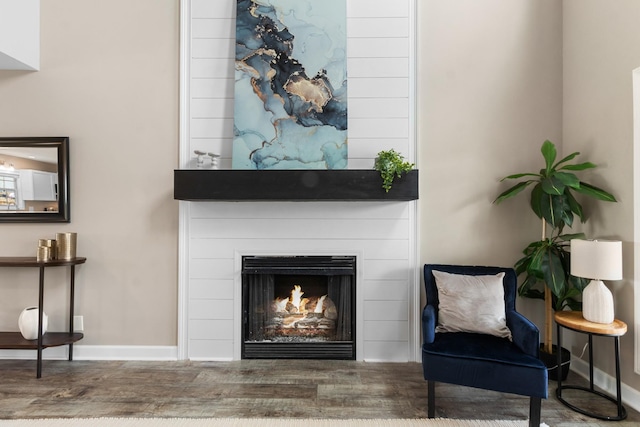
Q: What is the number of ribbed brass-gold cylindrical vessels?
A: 3